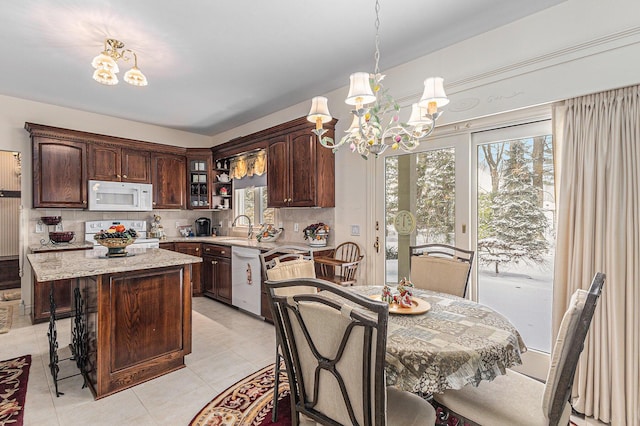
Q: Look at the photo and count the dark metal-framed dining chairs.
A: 4